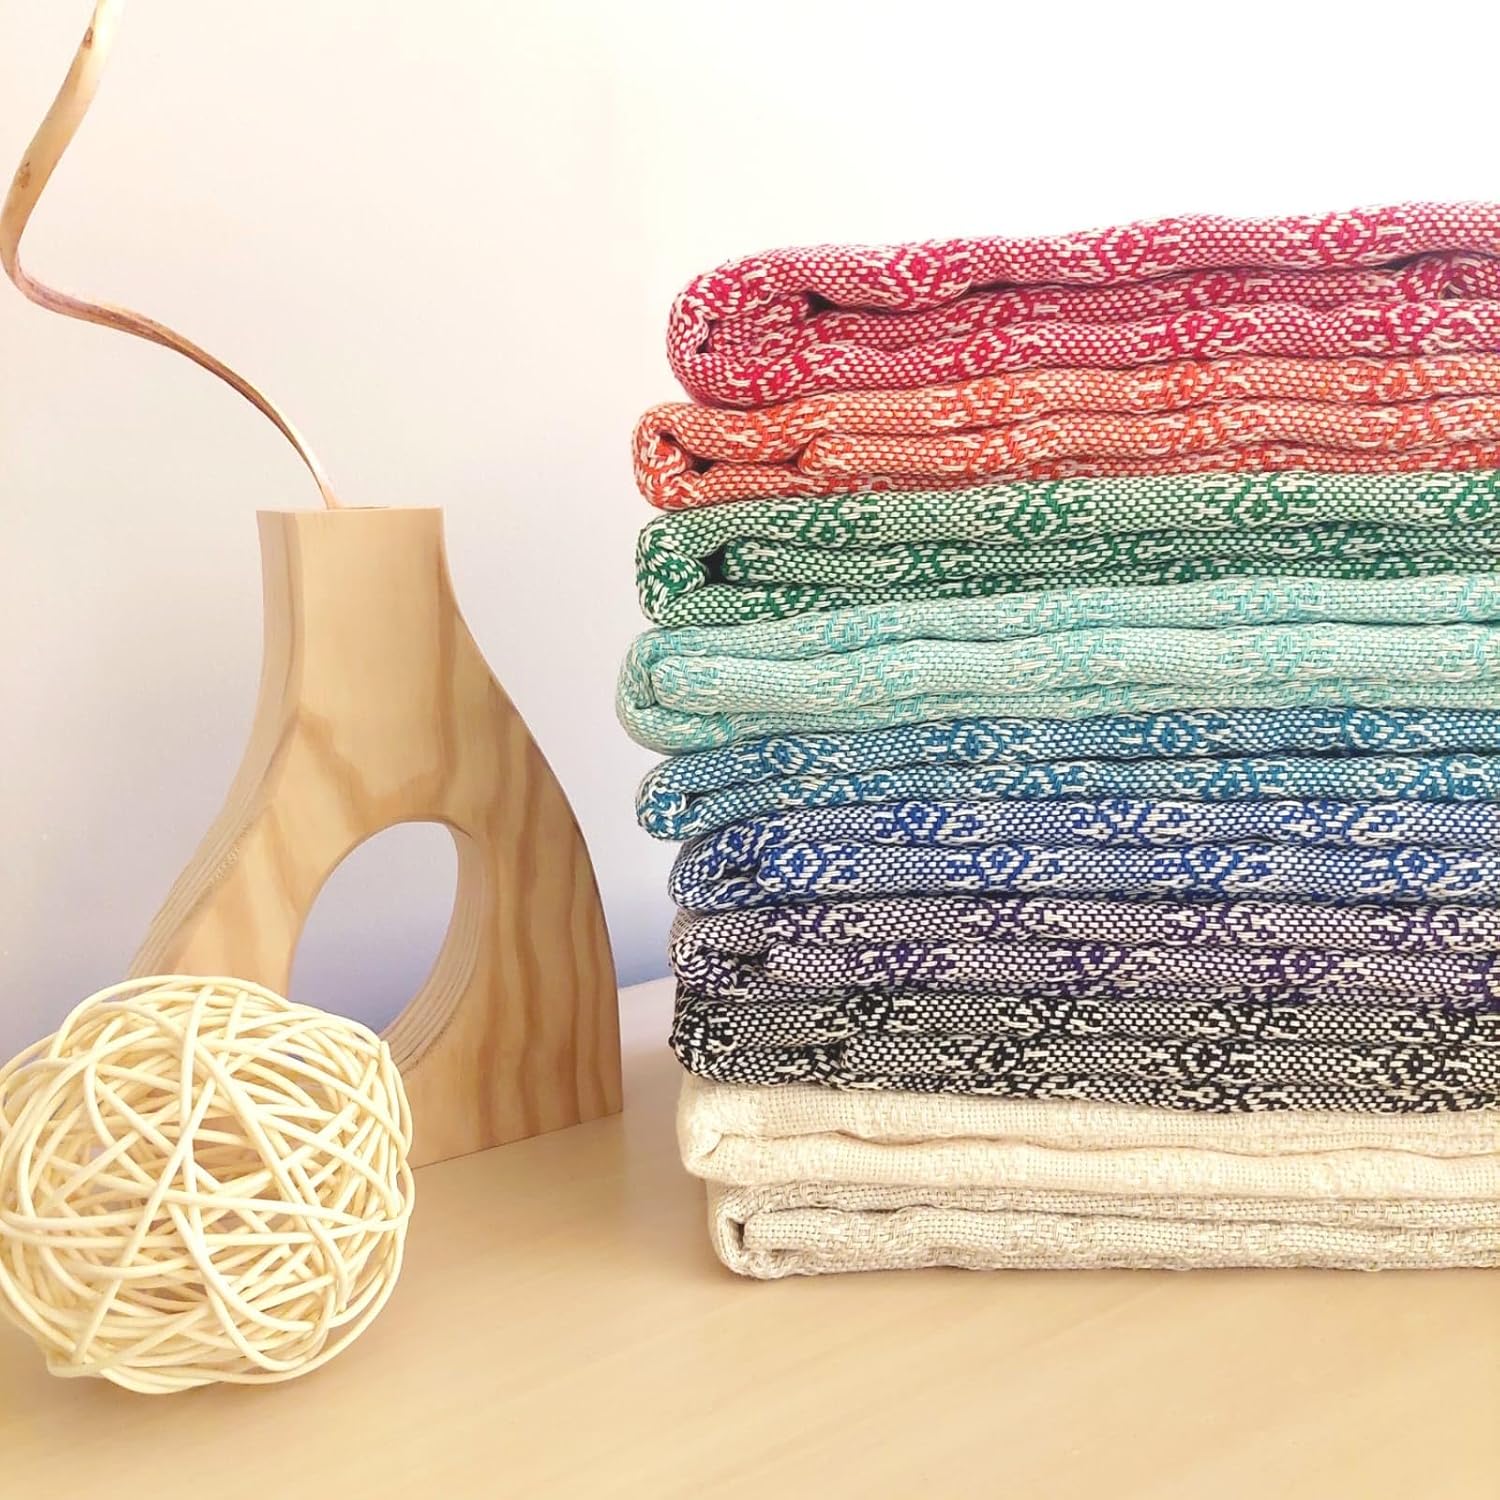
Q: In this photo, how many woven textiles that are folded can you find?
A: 10